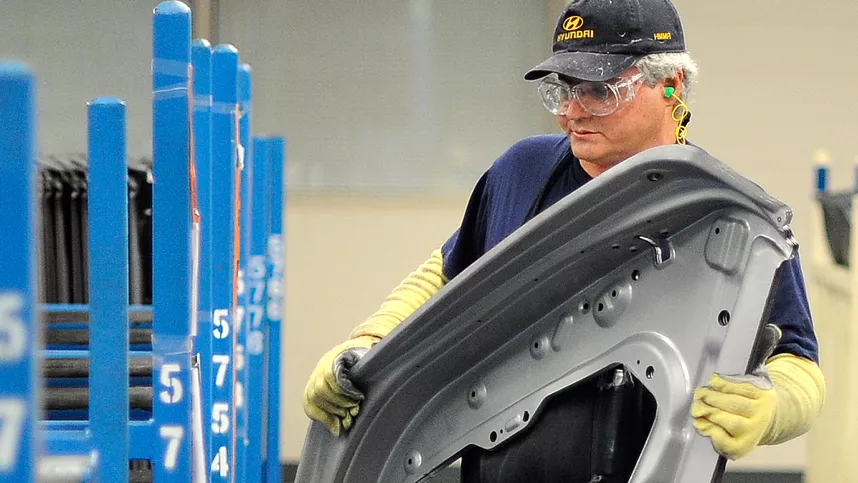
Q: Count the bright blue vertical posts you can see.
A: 8